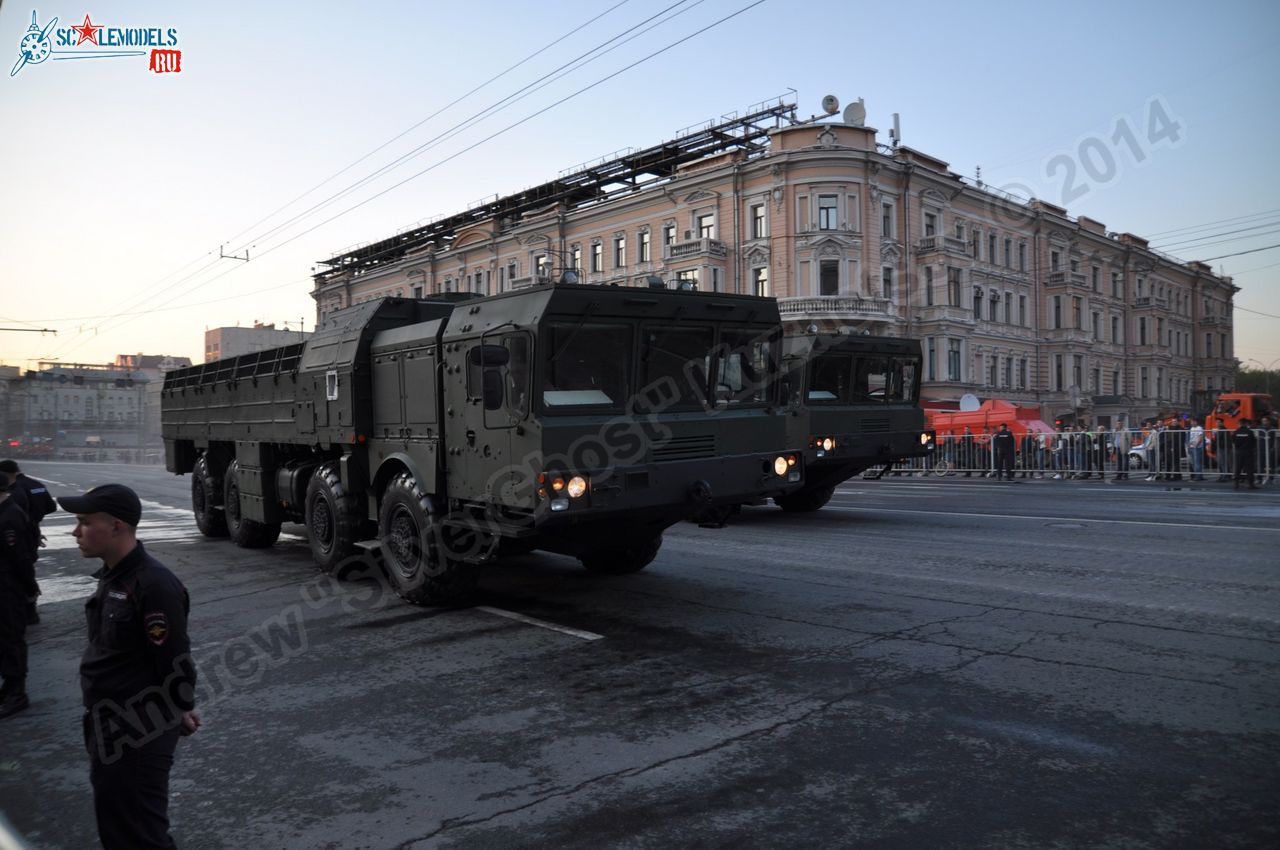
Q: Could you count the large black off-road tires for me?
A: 6